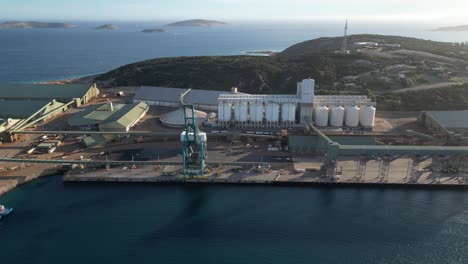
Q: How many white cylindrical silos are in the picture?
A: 9